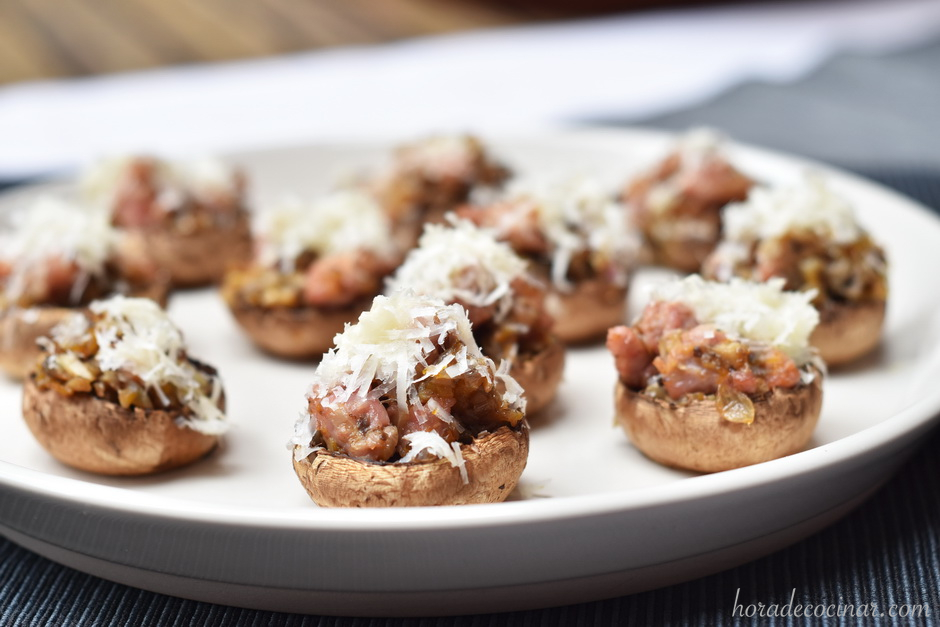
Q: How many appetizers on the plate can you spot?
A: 11